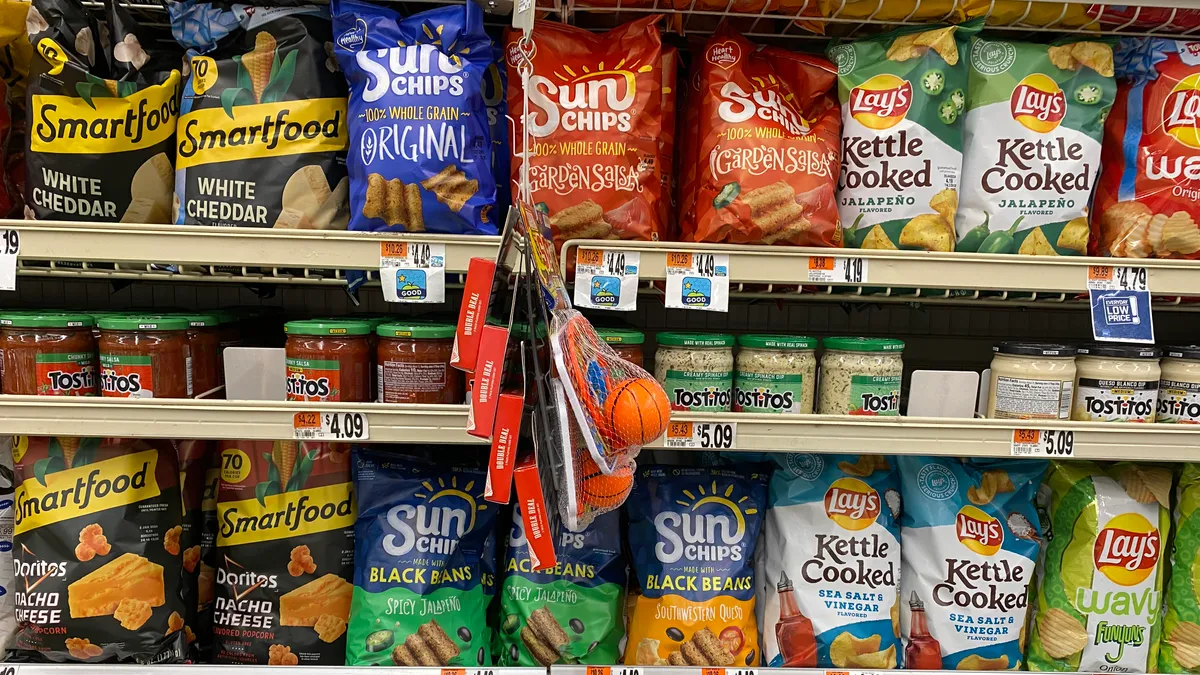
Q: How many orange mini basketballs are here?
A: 2